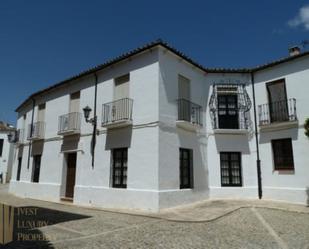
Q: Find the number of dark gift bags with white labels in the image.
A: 0